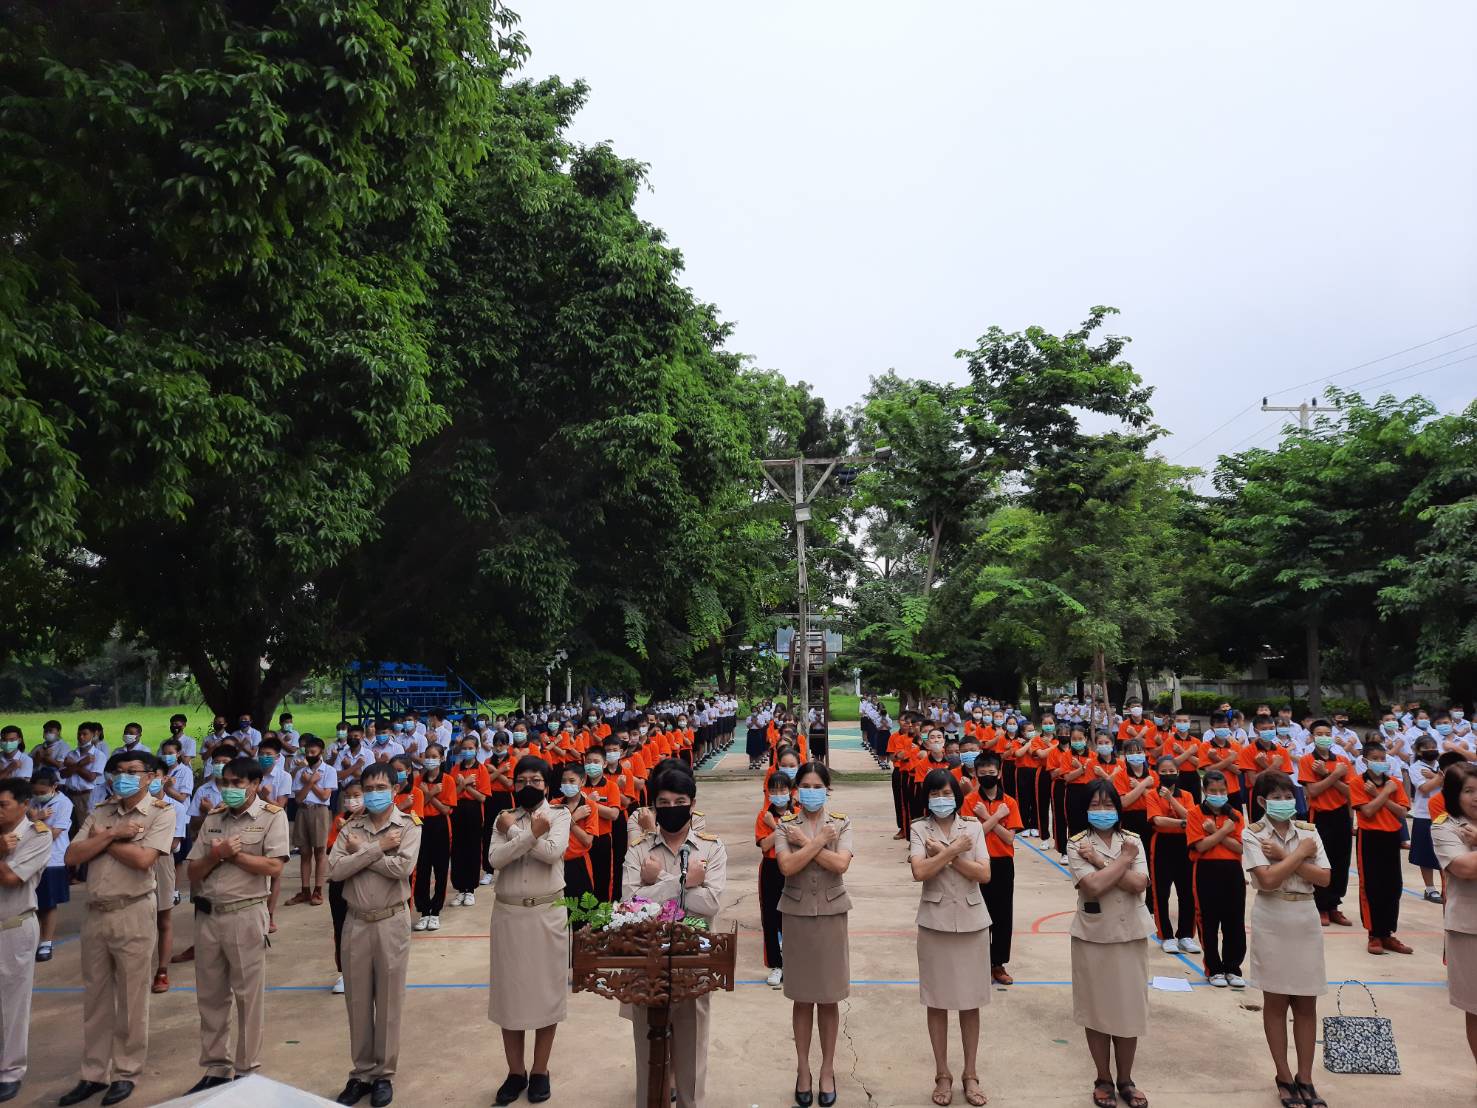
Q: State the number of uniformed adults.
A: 12